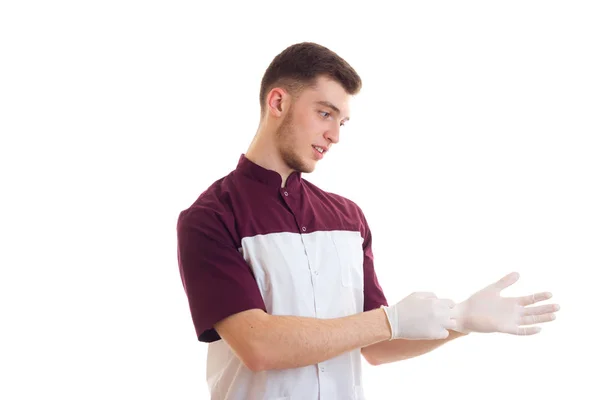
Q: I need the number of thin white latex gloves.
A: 2